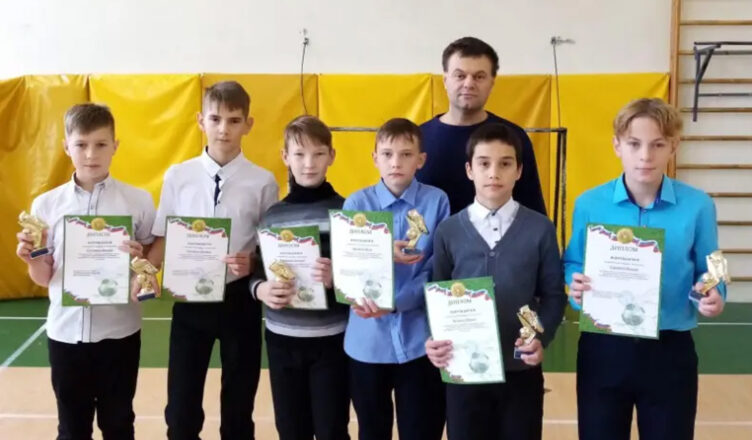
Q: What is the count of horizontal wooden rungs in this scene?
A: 10